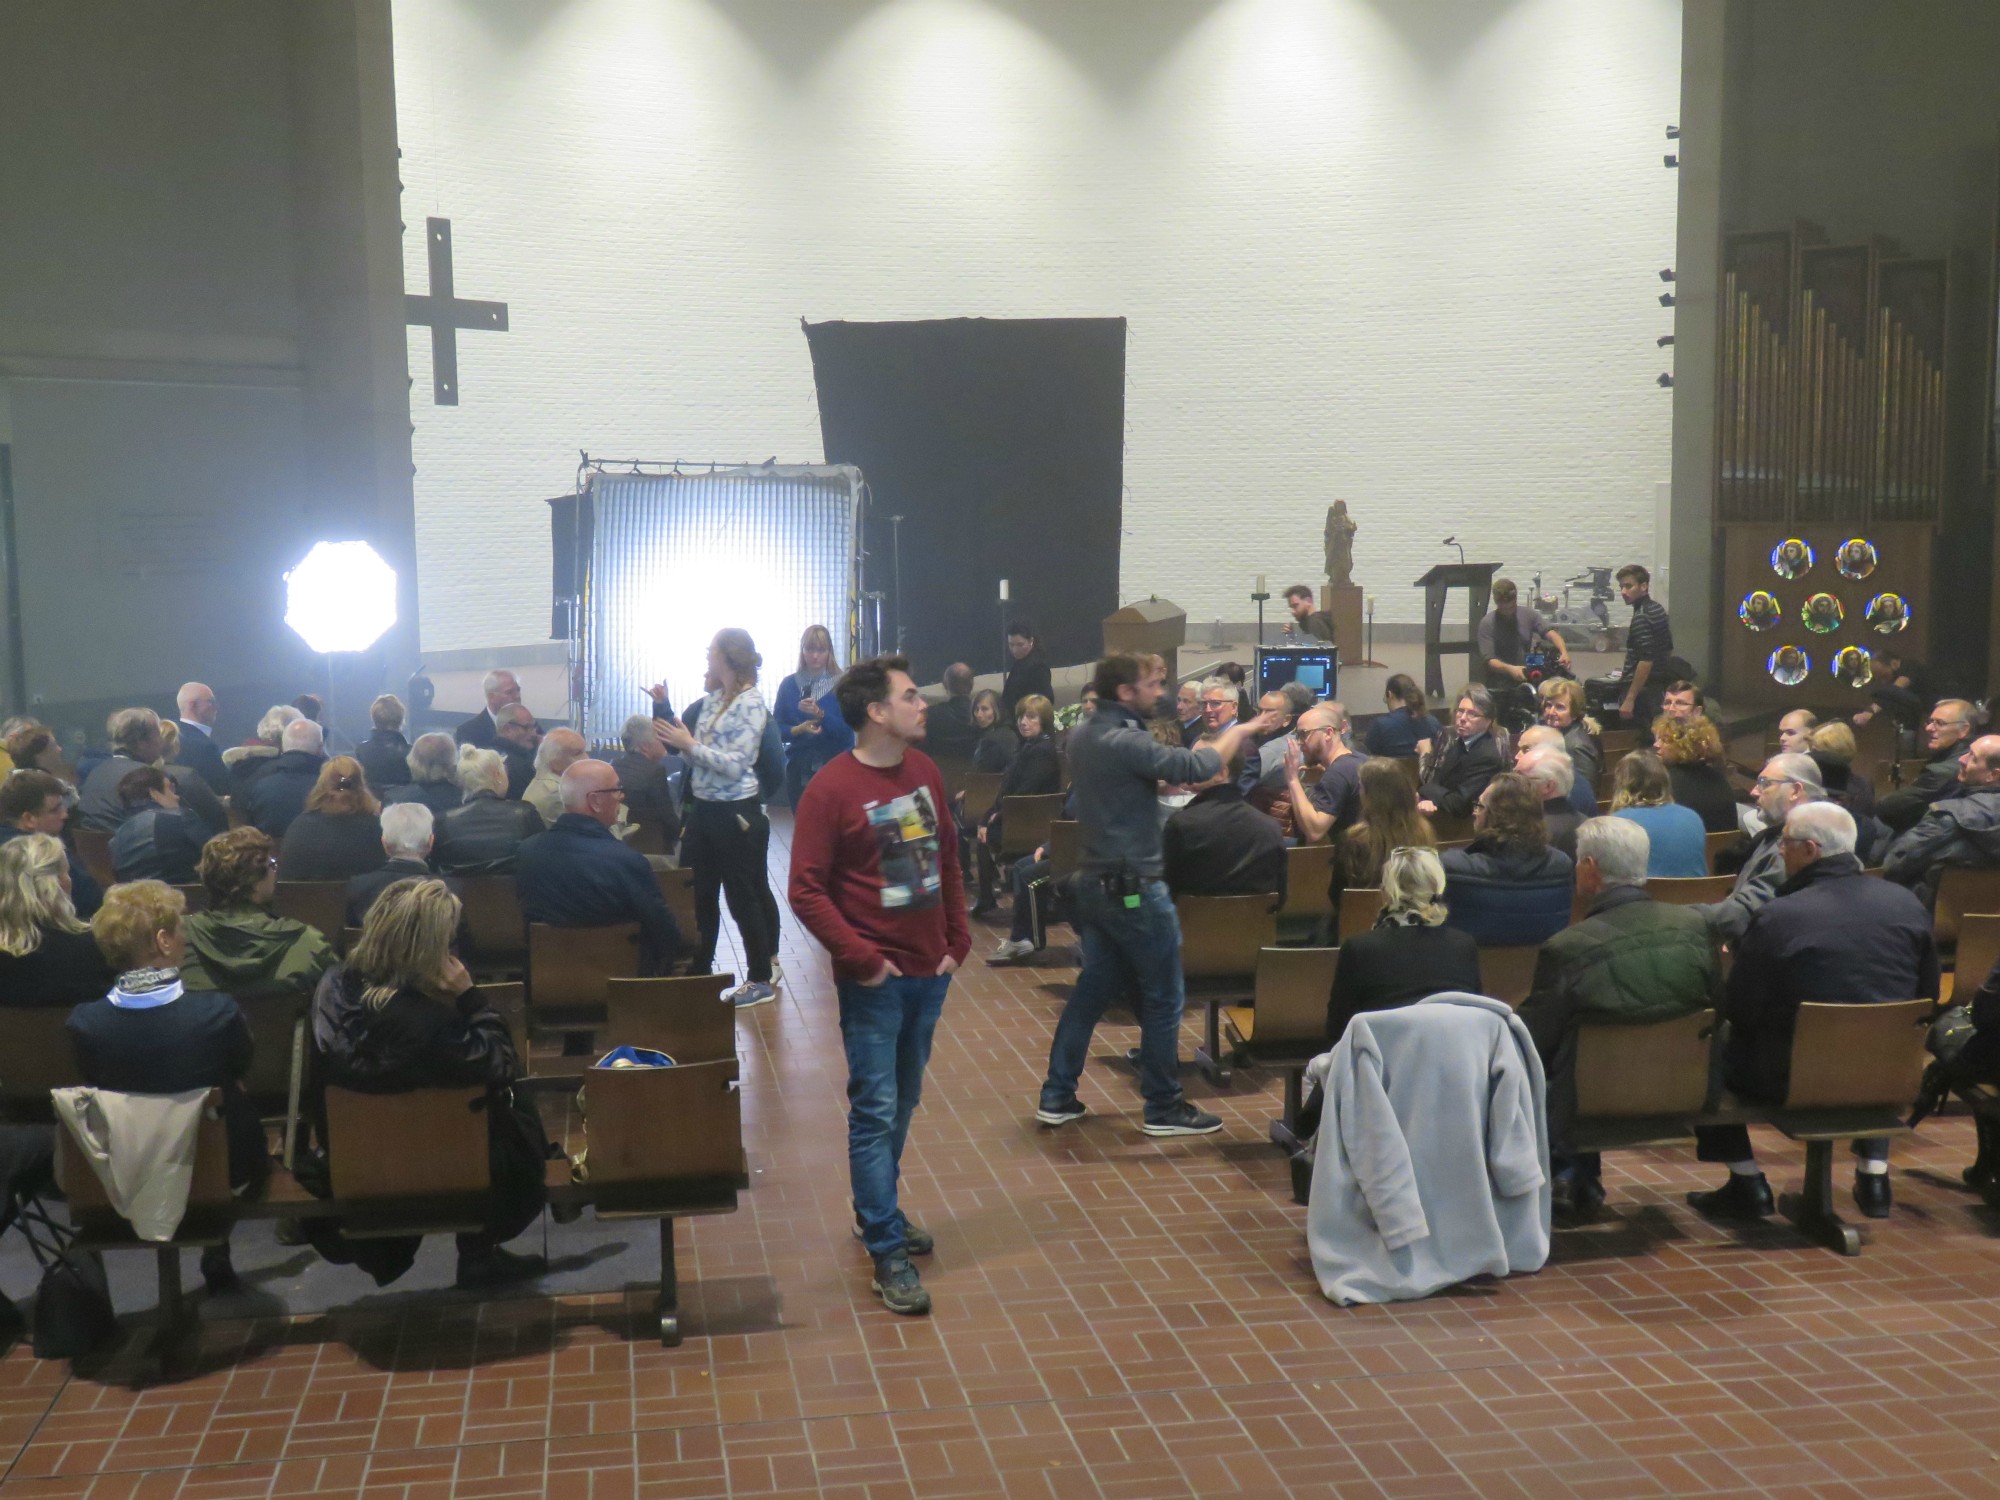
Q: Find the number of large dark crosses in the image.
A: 1